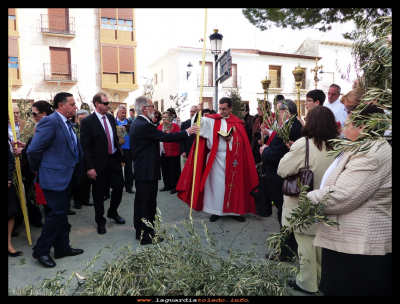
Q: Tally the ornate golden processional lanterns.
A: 2